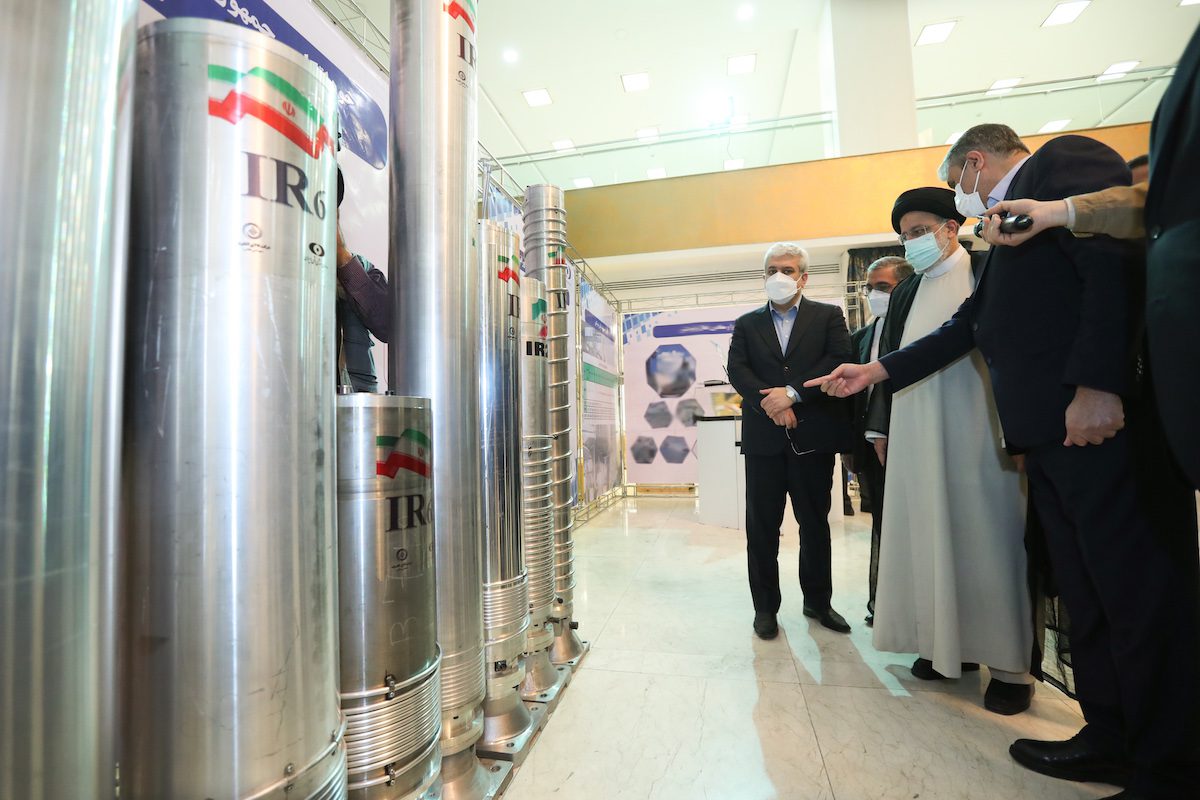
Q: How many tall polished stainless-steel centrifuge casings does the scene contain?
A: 7